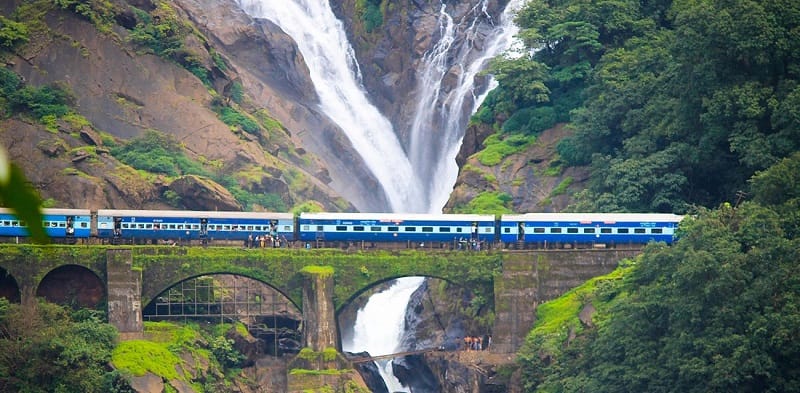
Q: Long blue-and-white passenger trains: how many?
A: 1